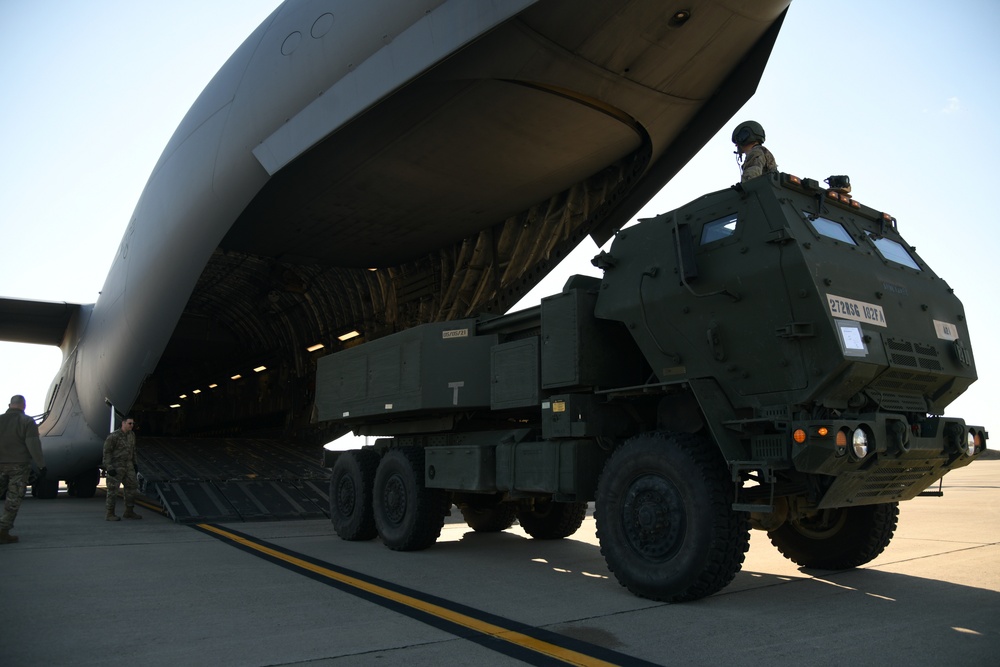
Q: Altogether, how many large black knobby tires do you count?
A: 6